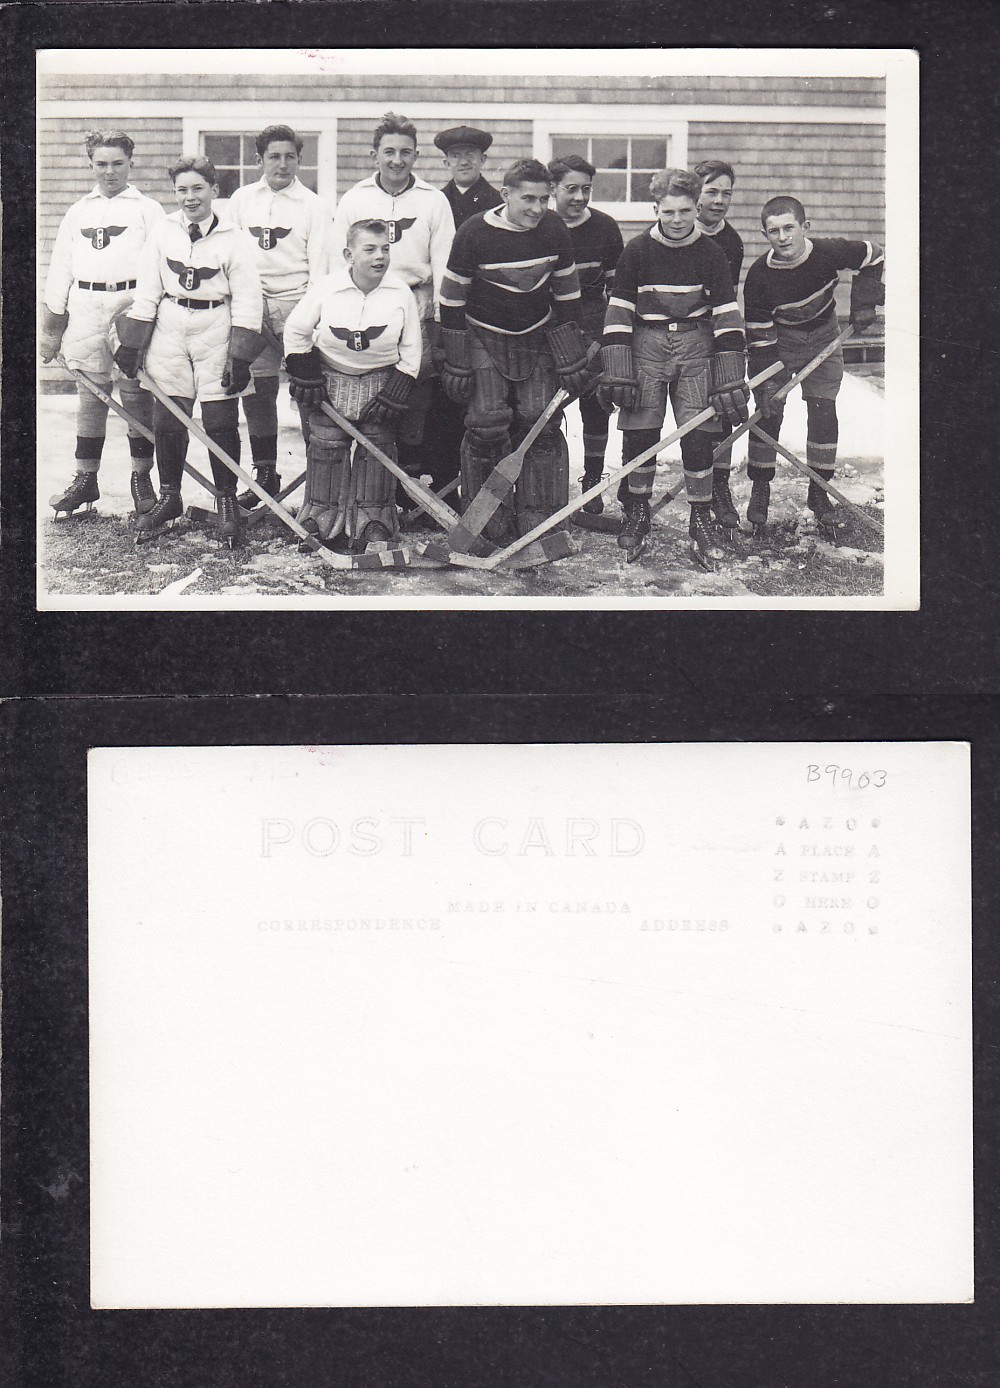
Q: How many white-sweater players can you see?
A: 5